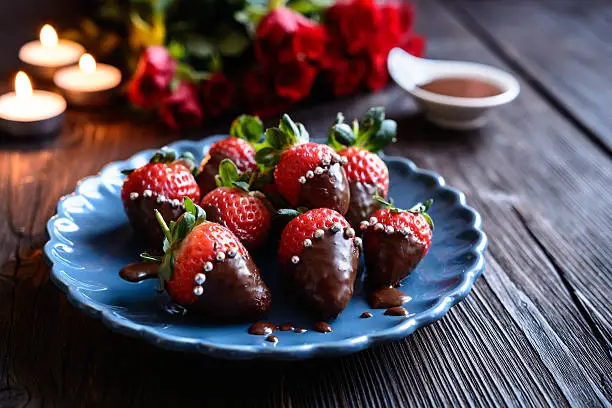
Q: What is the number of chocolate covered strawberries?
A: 8